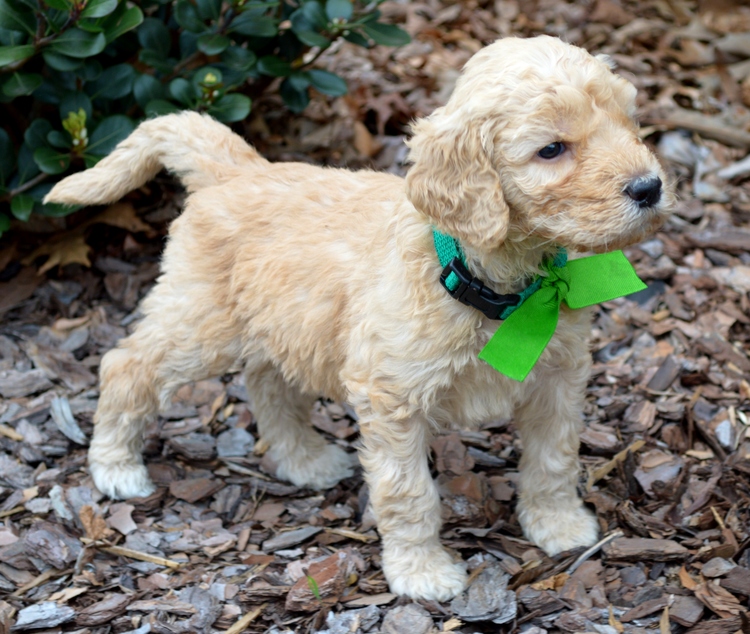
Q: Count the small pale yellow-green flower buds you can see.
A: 2